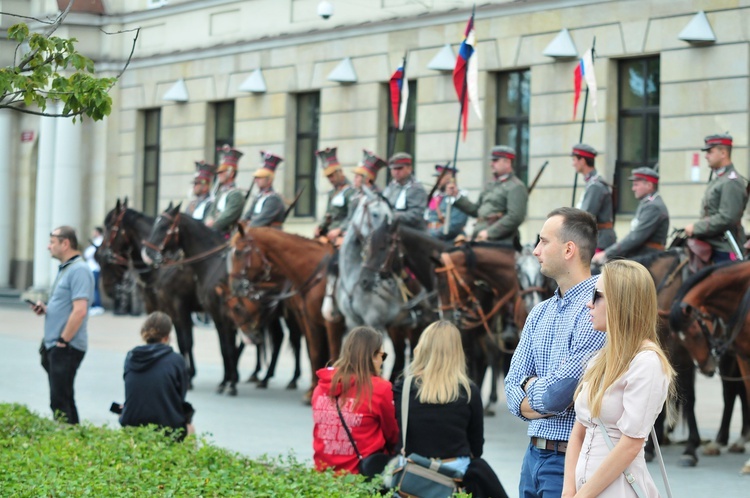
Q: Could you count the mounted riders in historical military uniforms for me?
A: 11